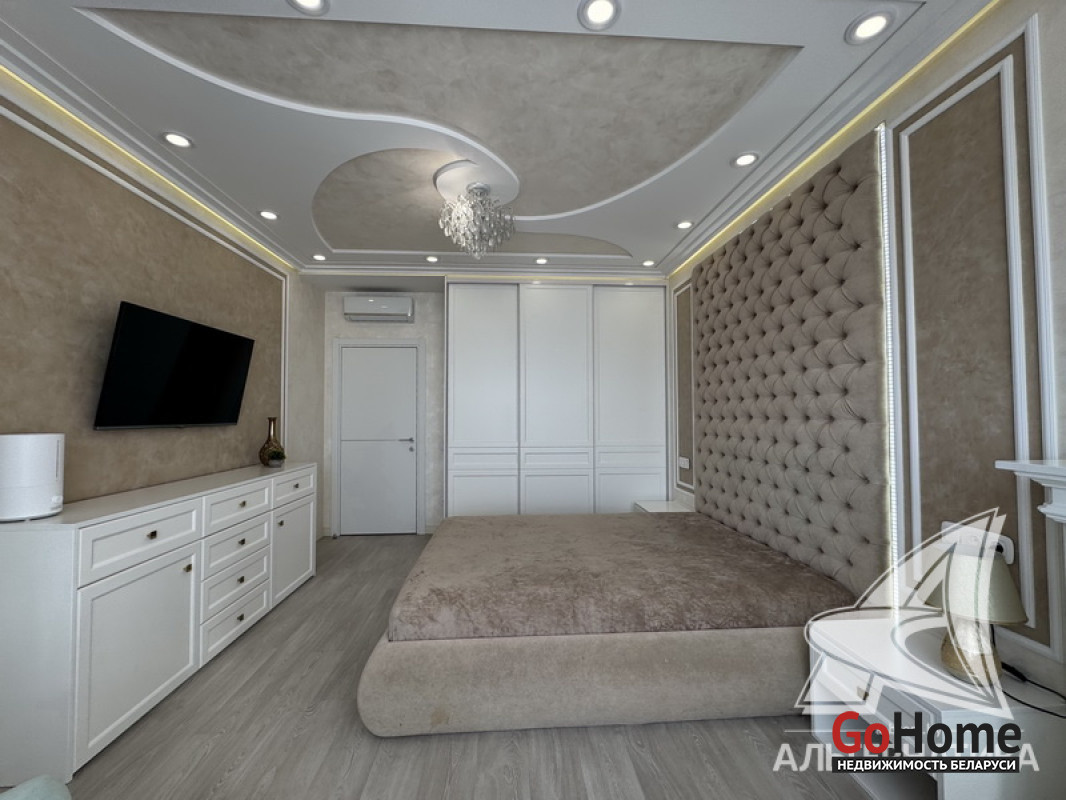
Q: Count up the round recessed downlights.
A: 11